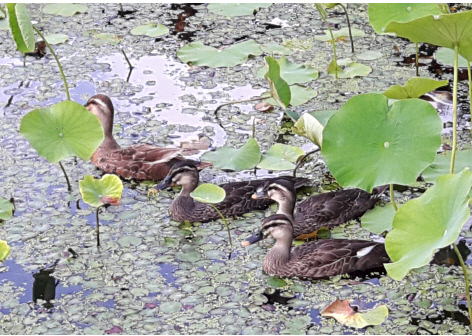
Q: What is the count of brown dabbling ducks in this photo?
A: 4